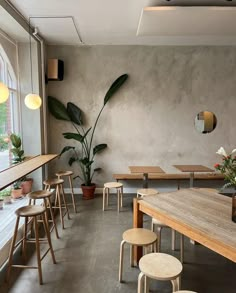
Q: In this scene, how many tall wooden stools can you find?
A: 4